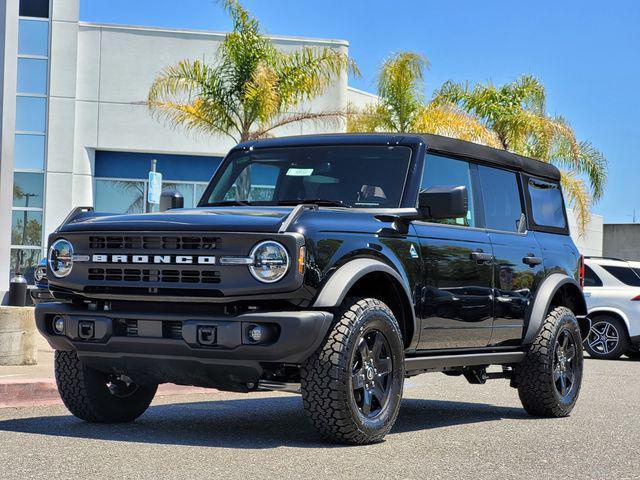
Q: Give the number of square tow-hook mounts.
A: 2